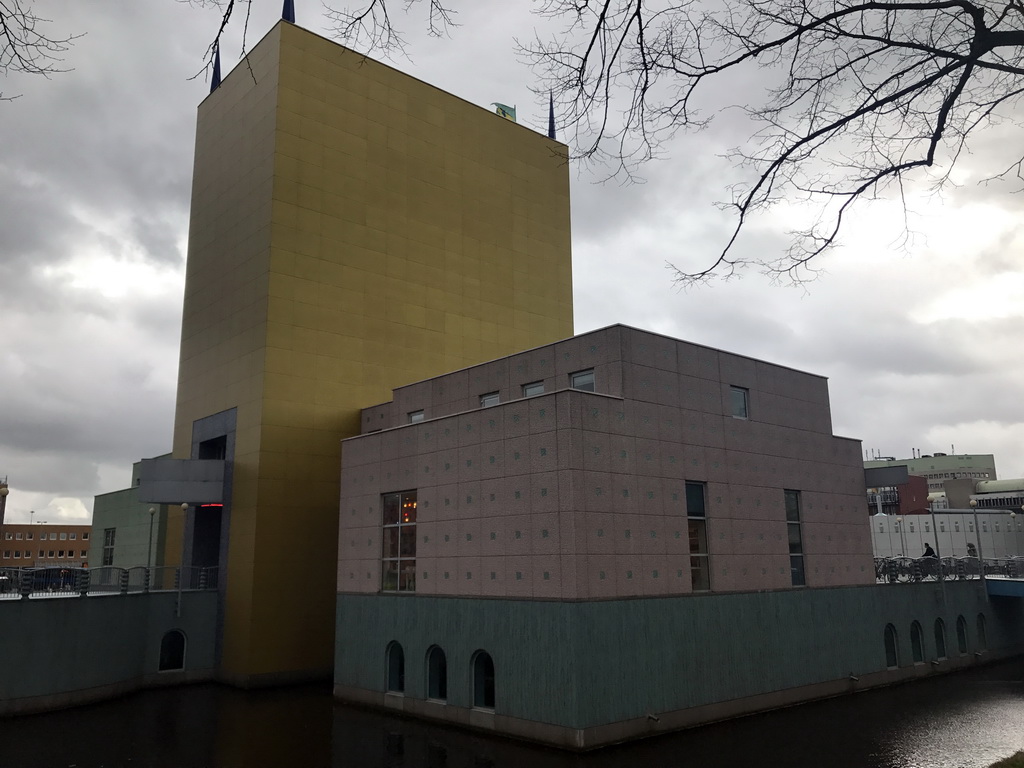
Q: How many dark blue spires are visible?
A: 3